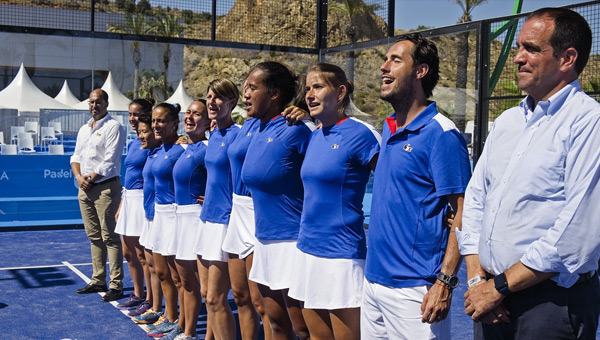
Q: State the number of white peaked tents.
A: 4